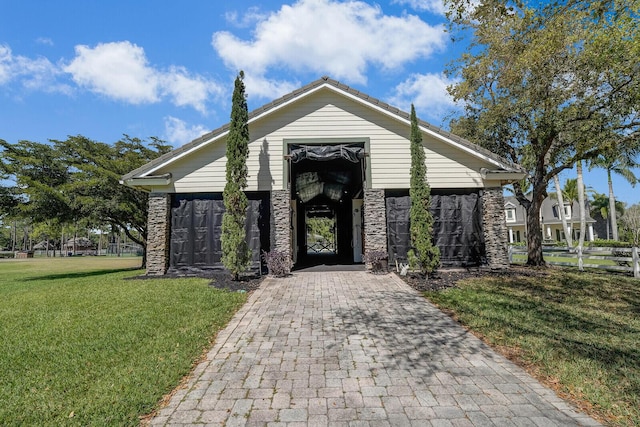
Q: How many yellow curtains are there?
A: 0